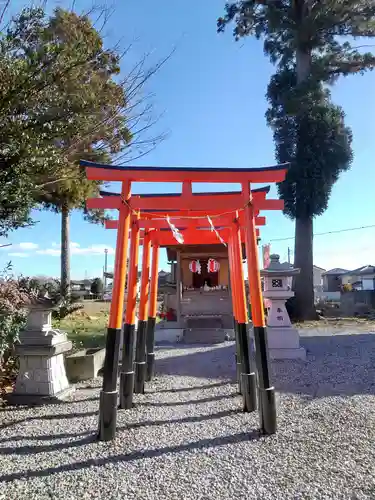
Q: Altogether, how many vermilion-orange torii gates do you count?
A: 4